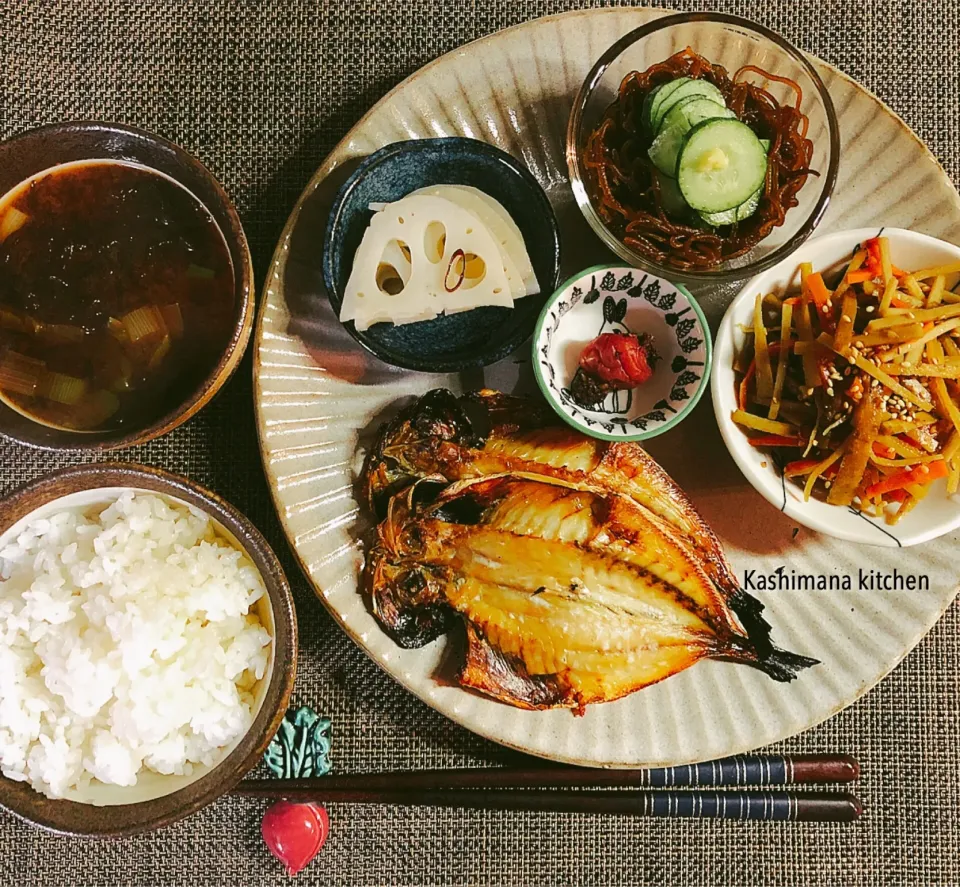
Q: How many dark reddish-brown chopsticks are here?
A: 2